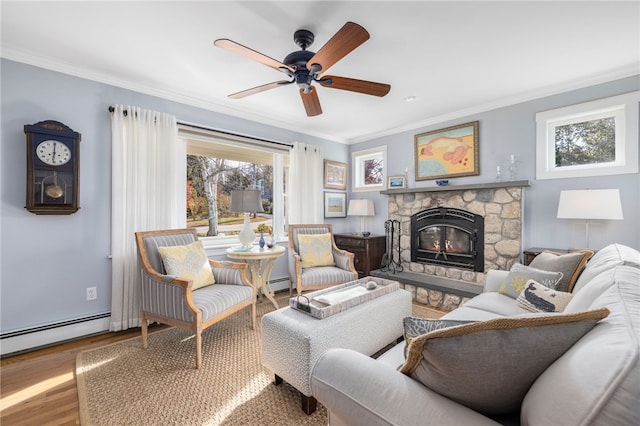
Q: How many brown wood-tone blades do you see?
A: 5